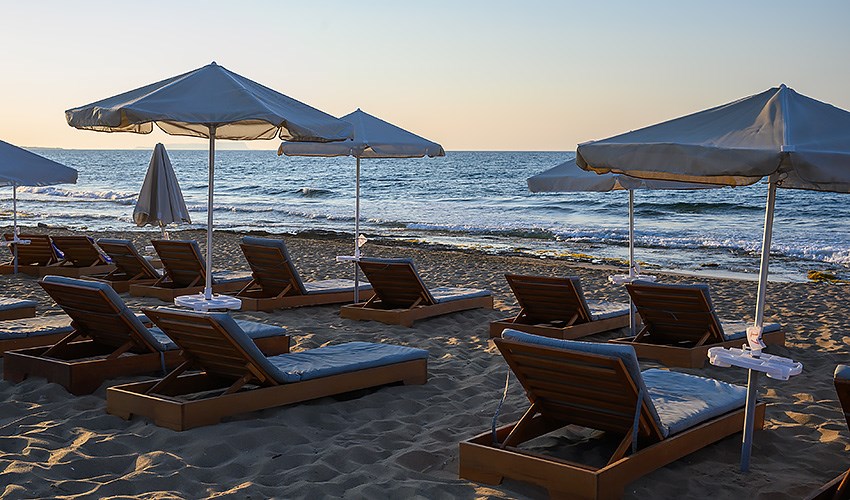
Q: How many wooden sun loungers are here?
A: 14